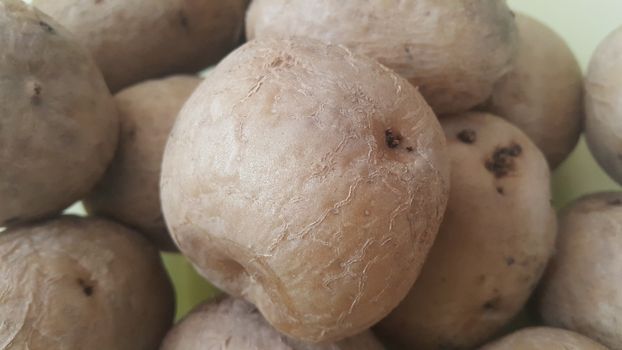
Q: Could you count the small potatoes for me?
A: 12